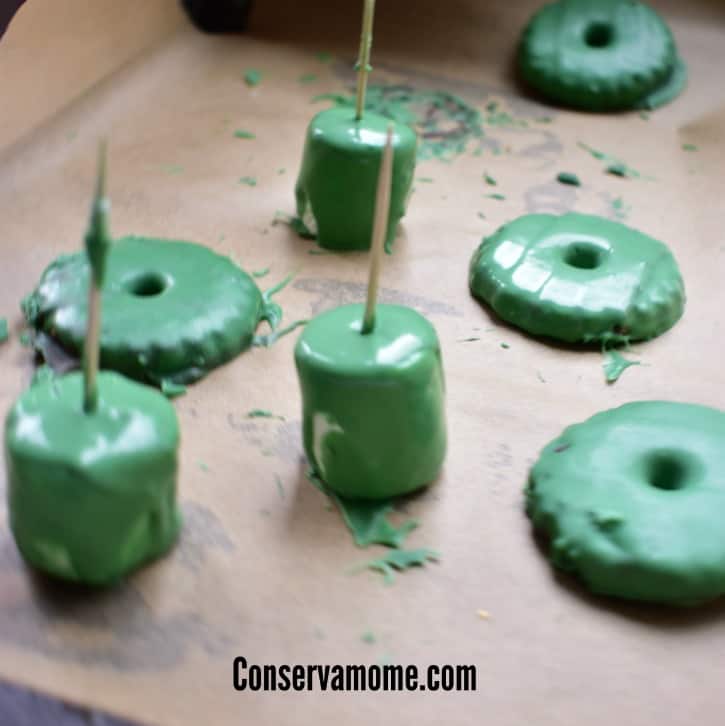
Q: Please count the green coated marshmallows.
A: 3